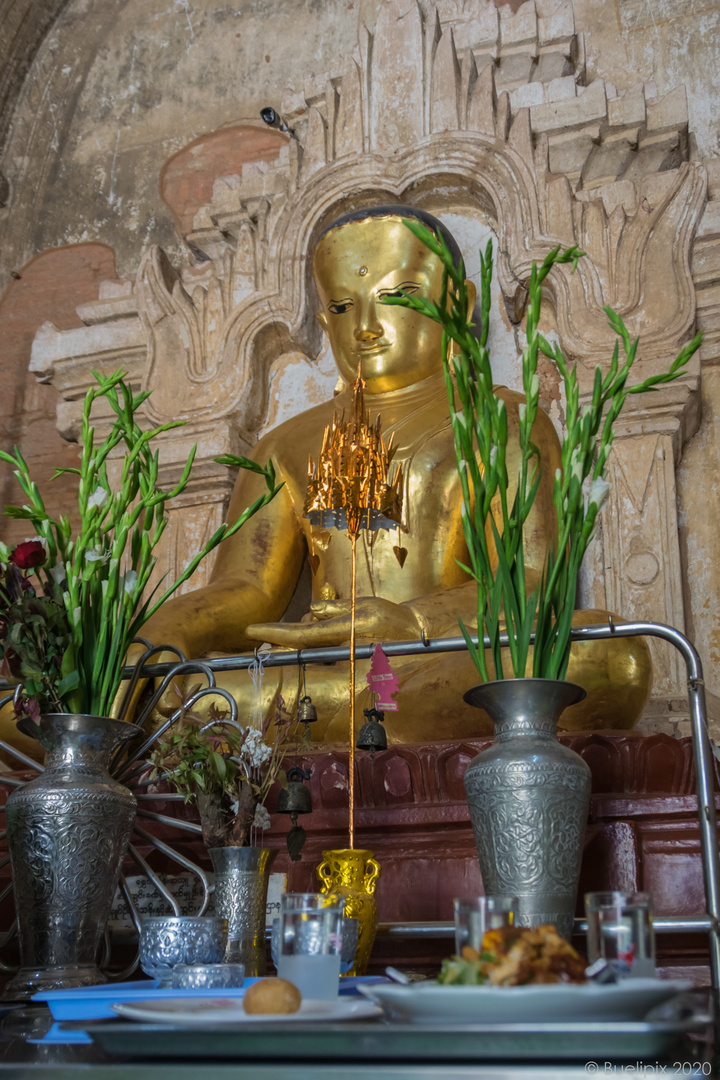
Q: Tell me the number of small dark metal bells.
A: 3